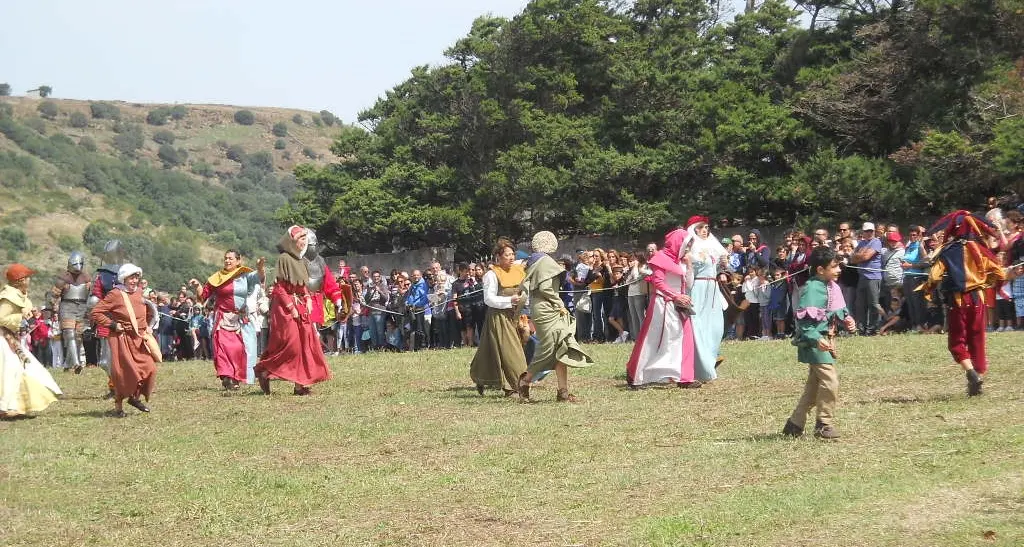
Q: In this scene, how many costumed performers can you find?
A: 13